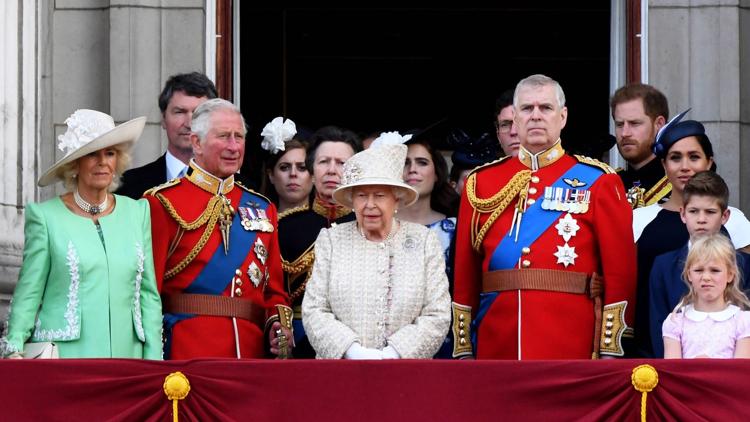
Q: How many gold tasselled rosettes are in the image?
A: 2